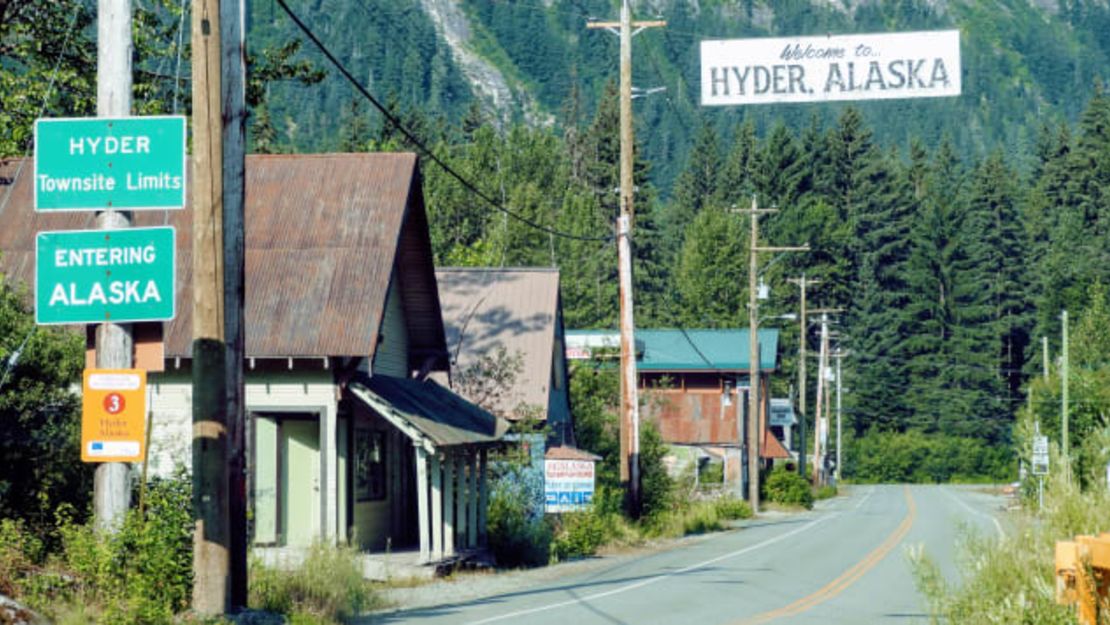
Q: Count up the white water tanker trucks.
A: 0